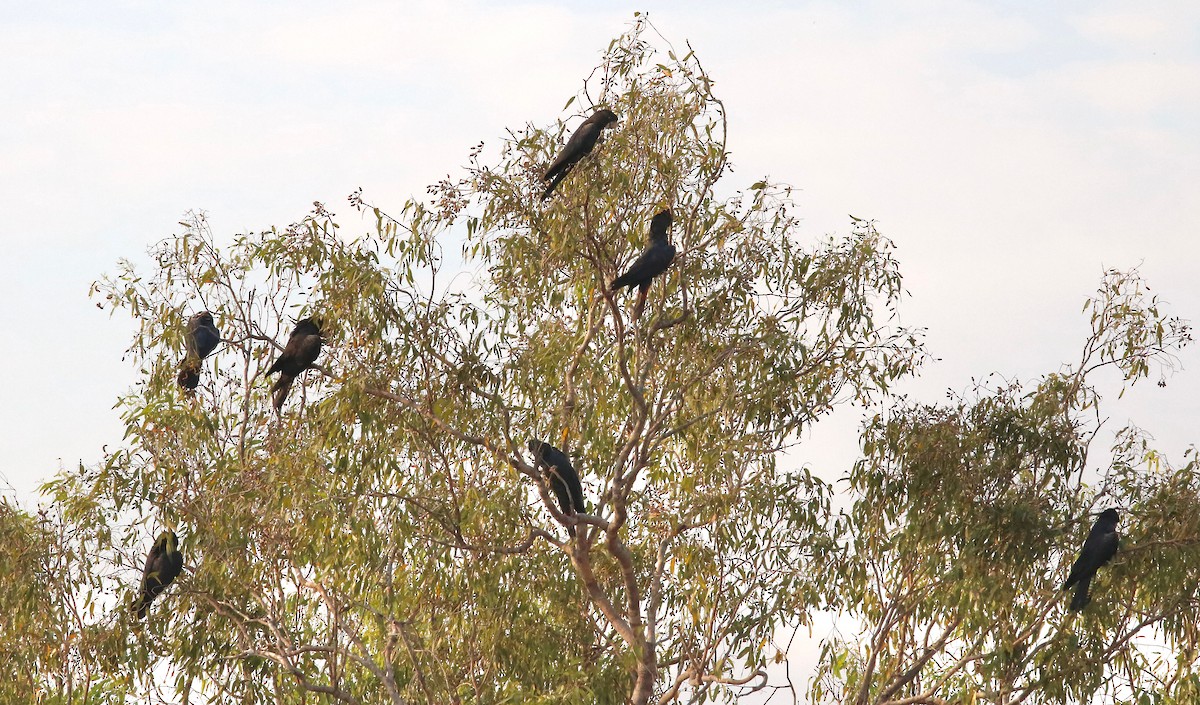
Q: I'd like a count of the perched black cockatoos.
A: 7